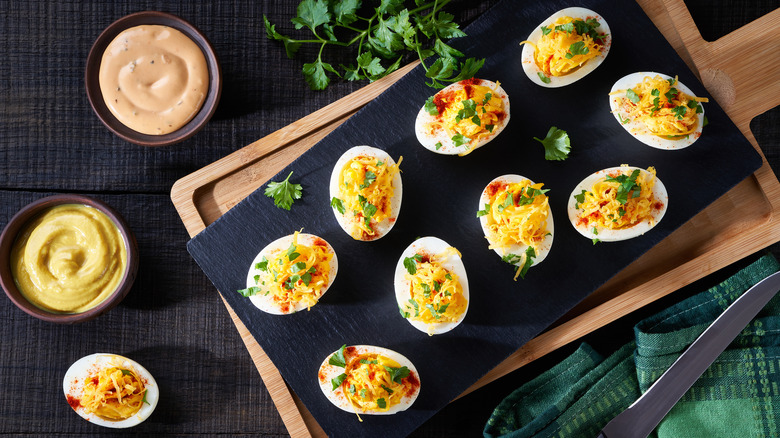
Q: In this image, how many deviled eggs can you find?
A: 10